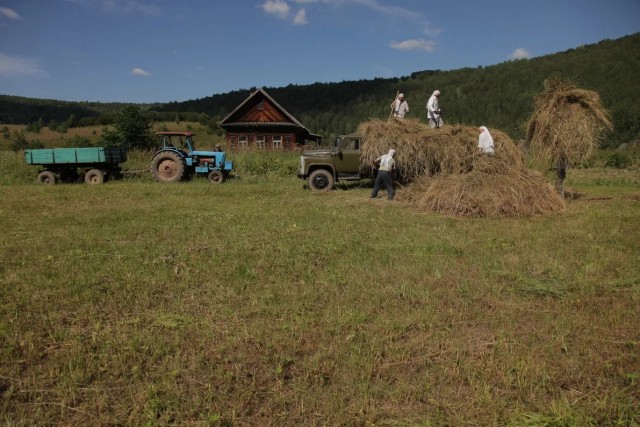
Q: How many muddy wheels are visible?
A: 5